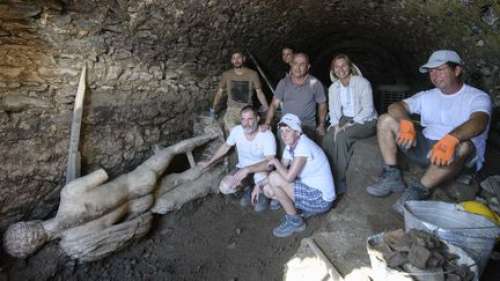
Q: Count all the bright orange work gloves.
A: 2